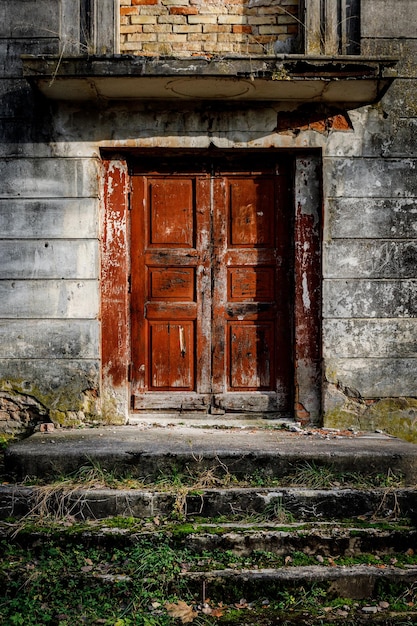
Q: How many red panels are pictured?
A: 6